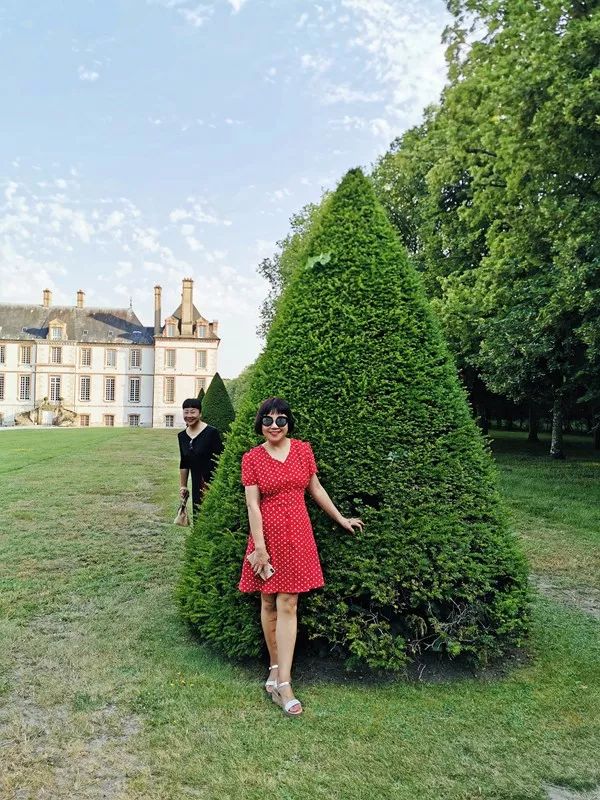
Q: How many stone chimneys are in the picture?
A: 4